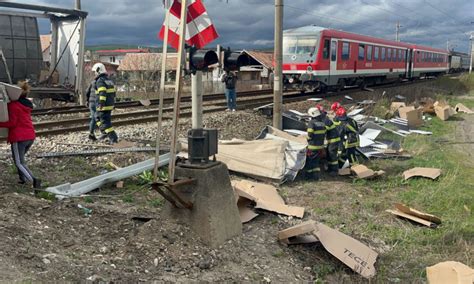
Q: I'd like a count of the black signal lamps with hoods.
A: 2